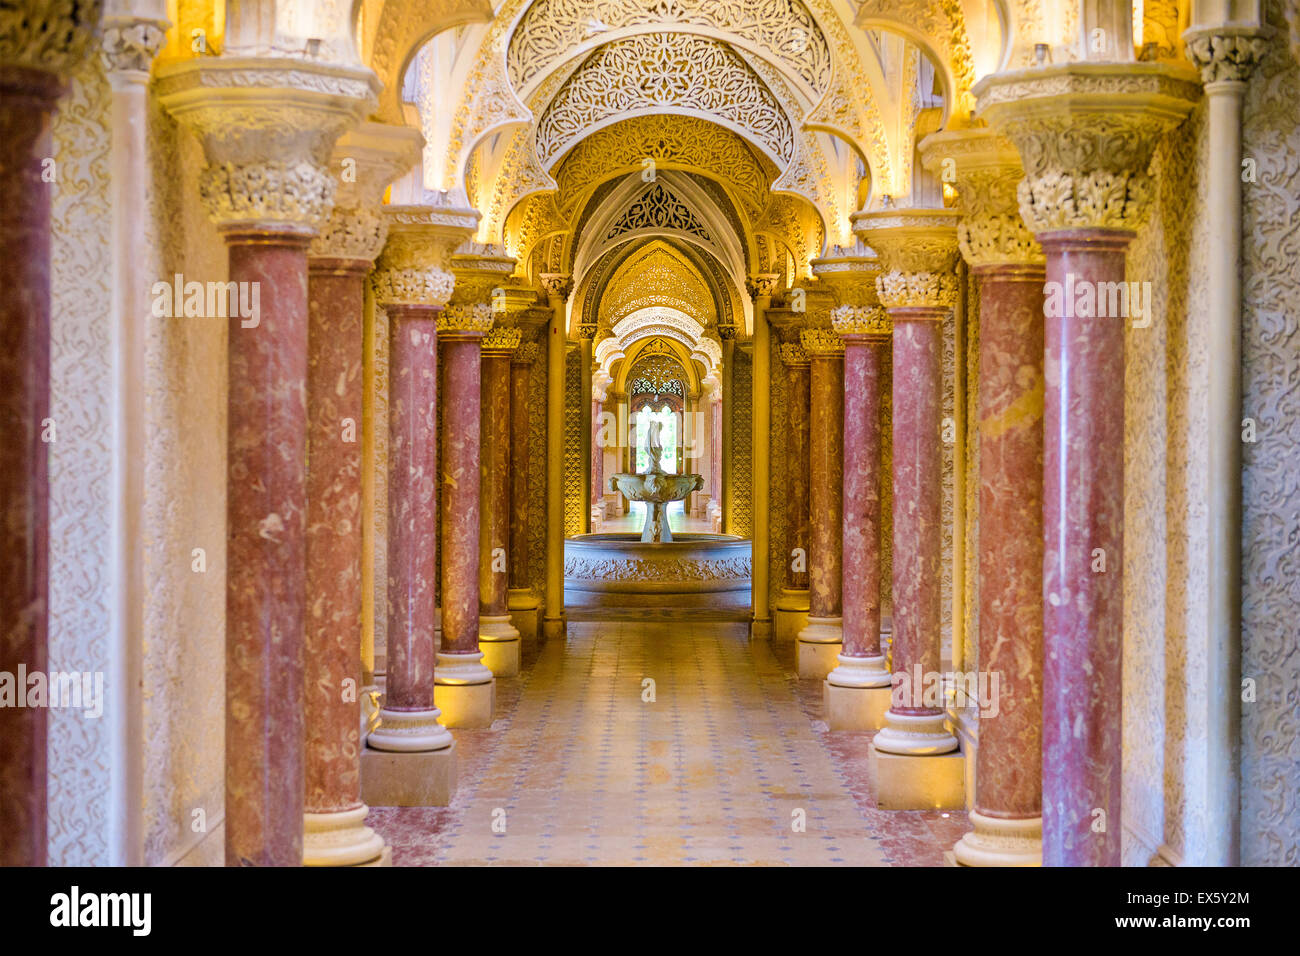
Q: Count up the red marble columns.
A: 13